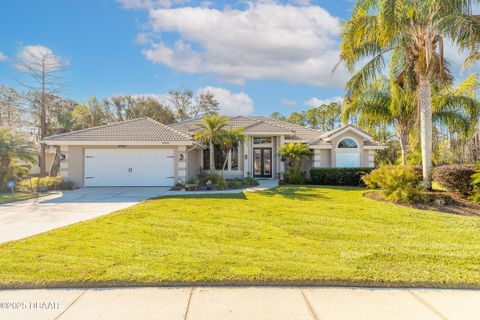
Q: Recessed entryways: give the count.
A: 1